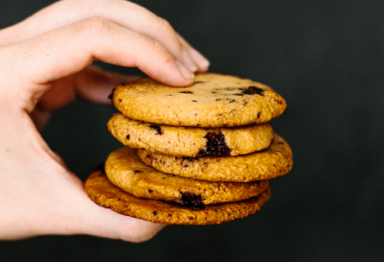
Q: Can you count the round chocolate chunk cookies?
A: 5